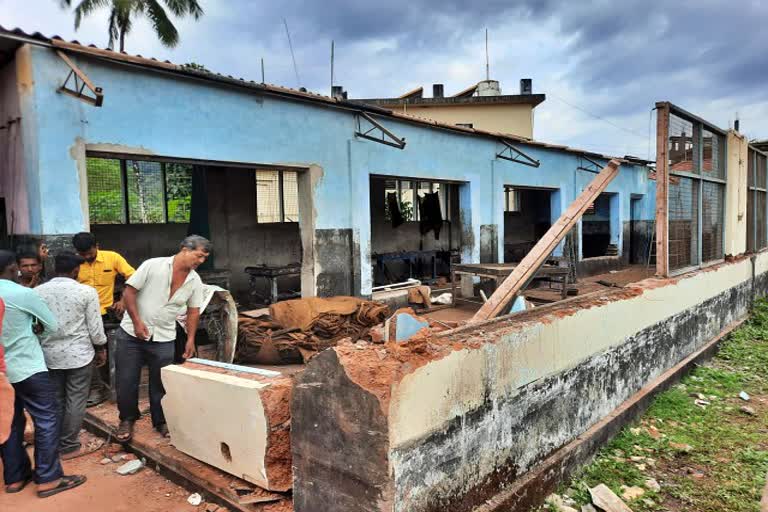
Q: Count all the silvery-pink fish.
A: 0